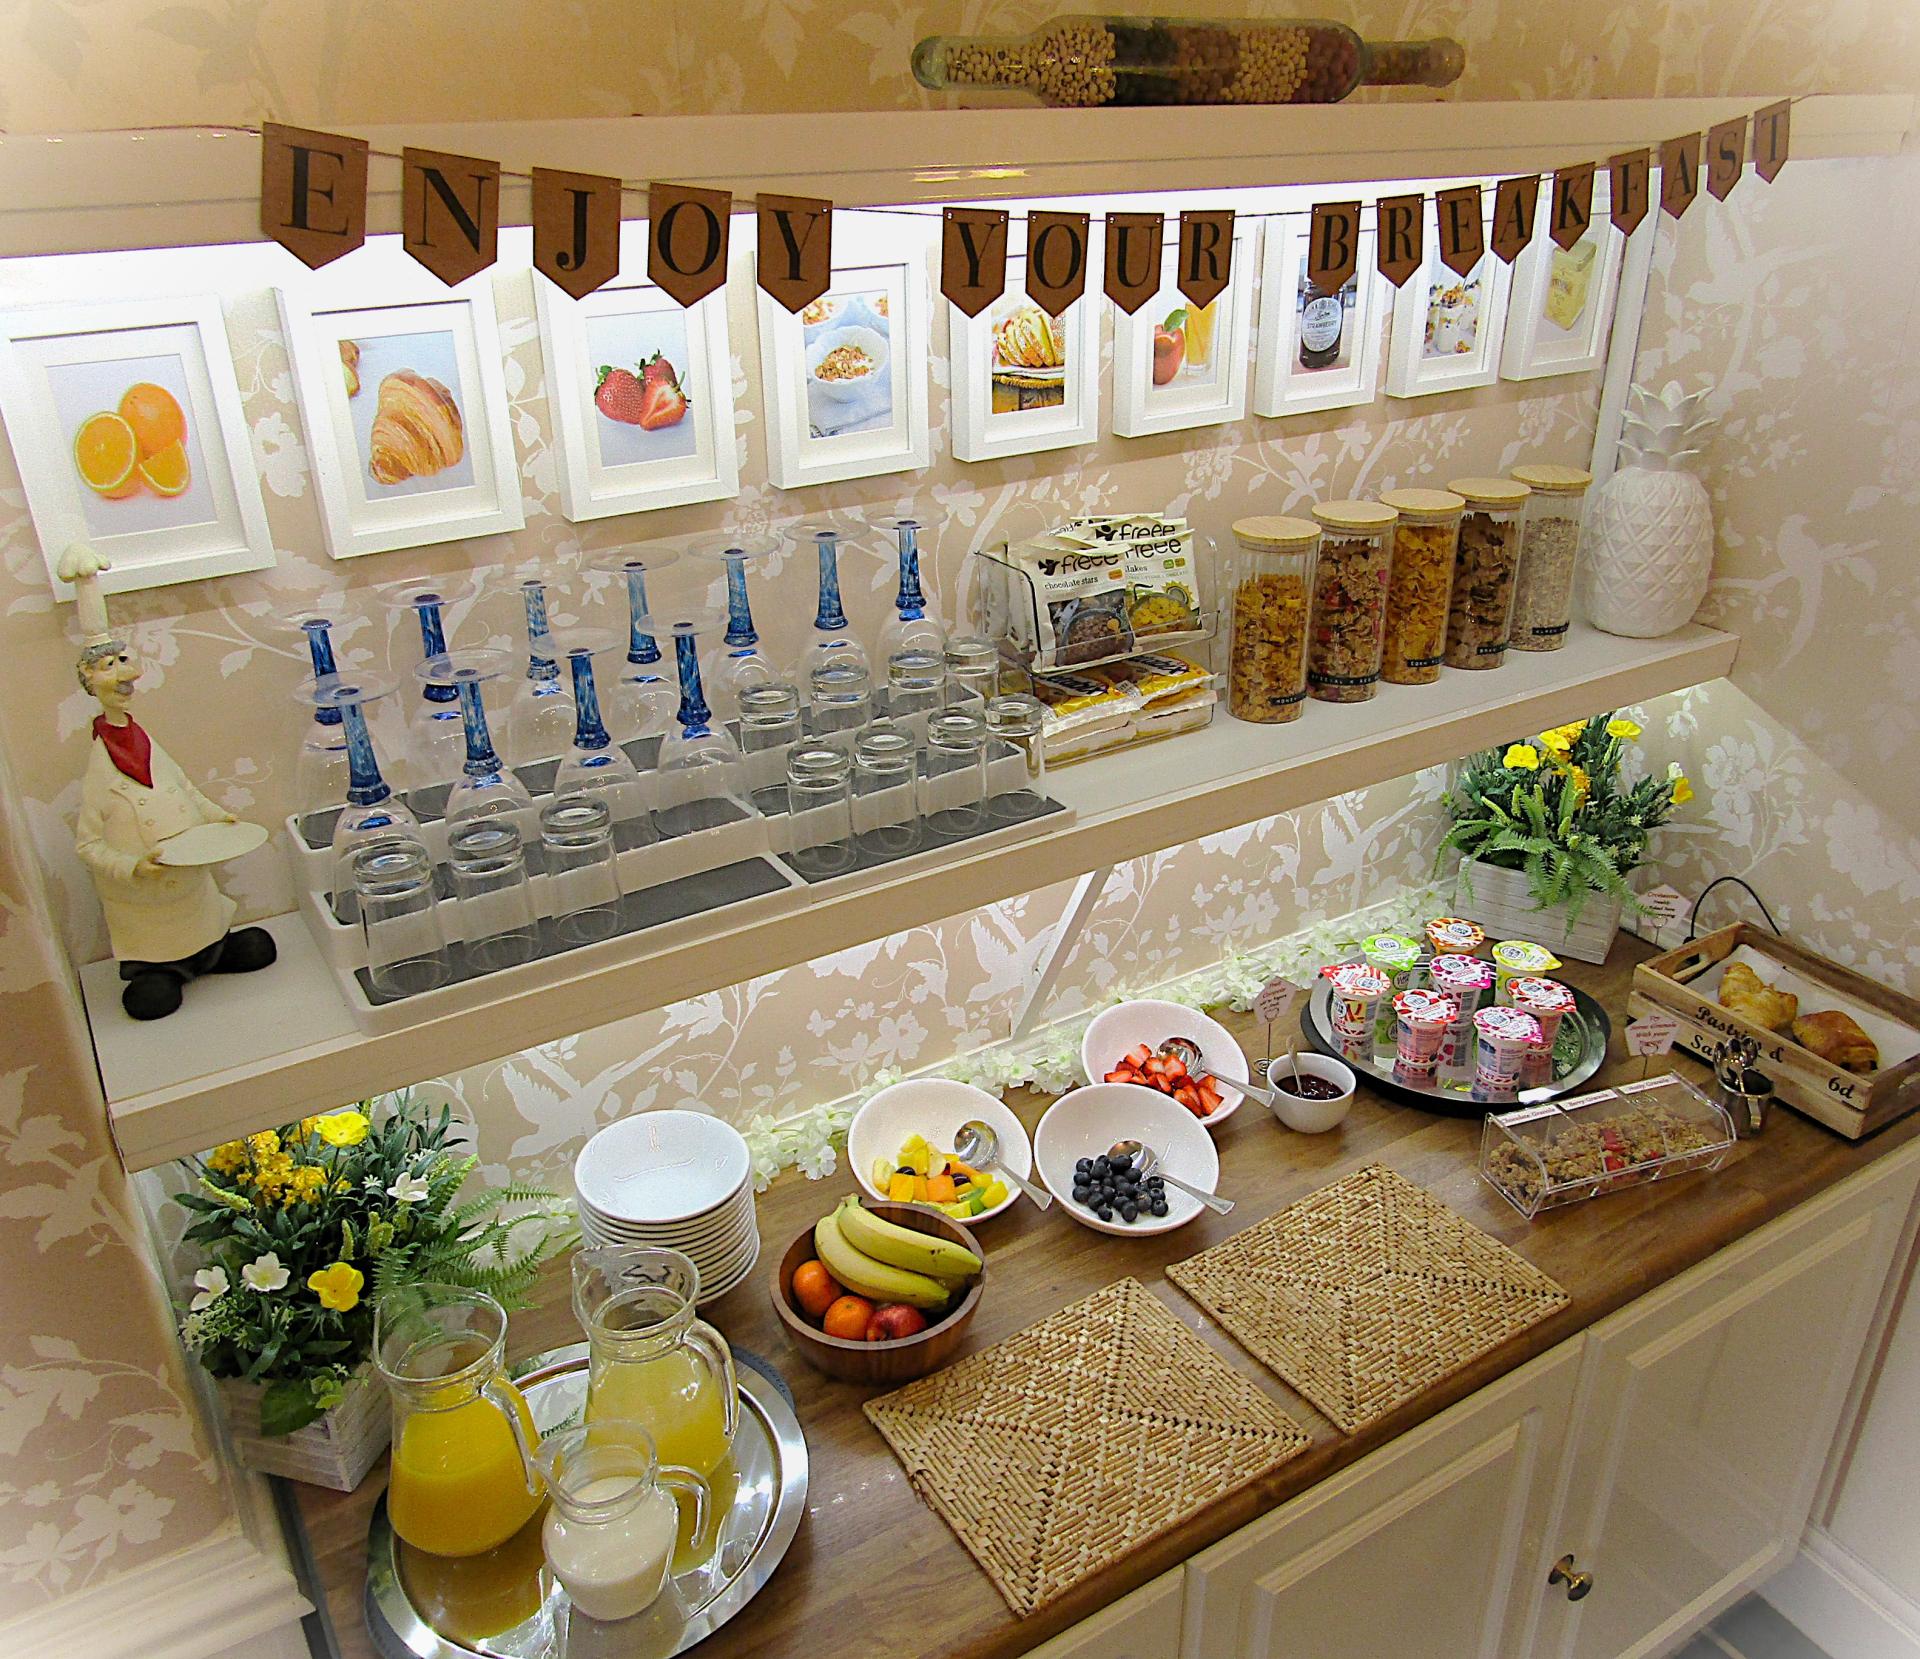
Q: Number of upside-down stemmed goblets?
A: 11